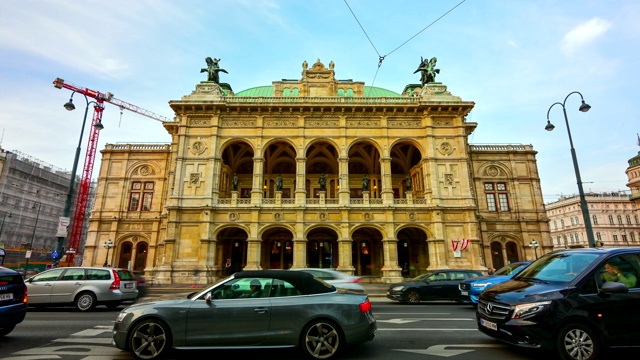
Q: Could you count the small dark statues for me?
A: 5